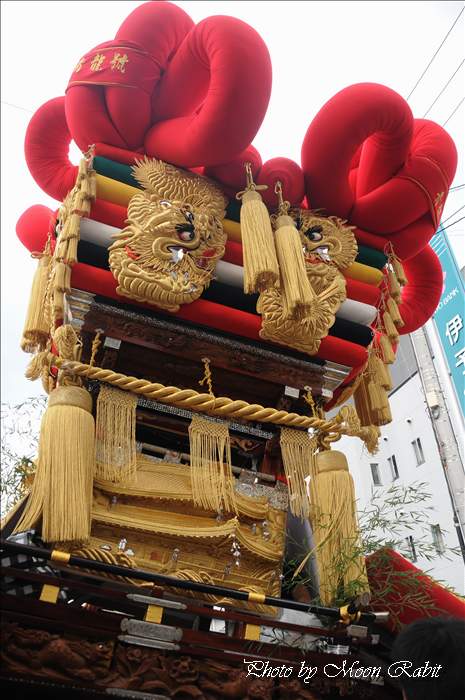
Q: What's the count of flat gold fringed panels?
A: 3